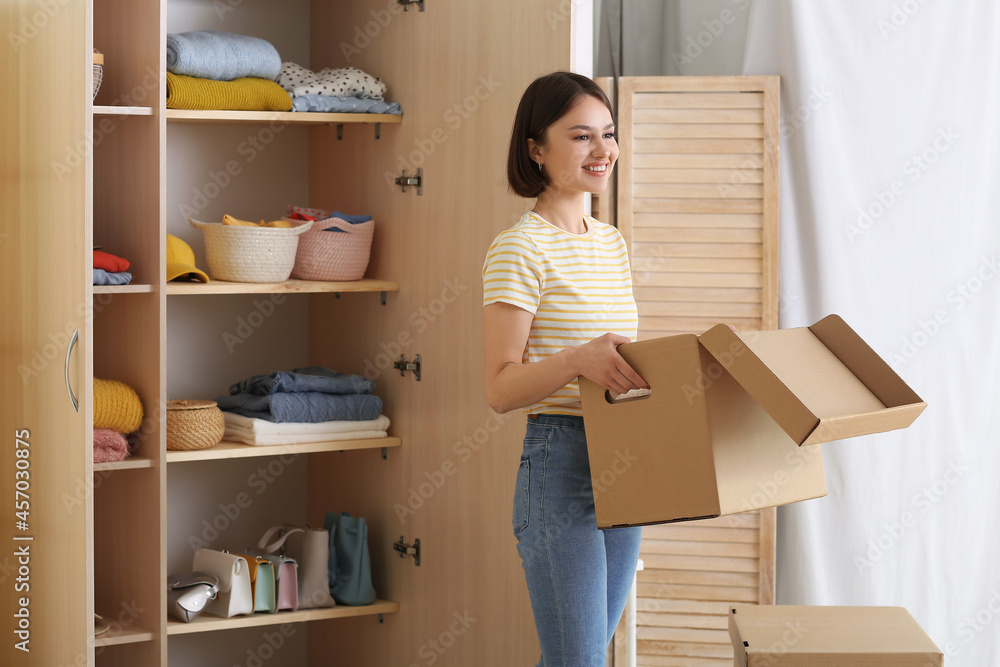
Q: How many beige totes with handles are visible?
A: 1